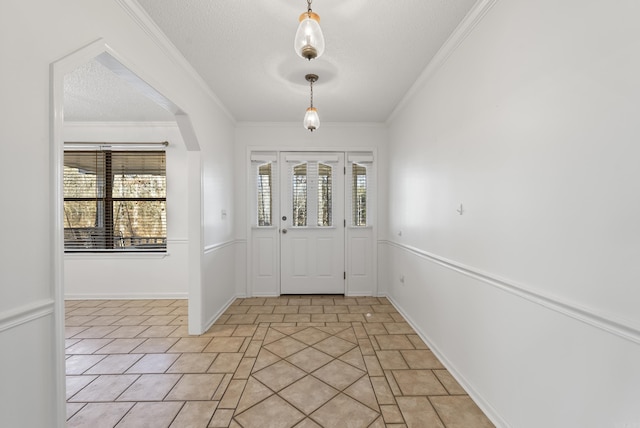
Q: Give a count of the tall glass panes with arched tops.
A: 4